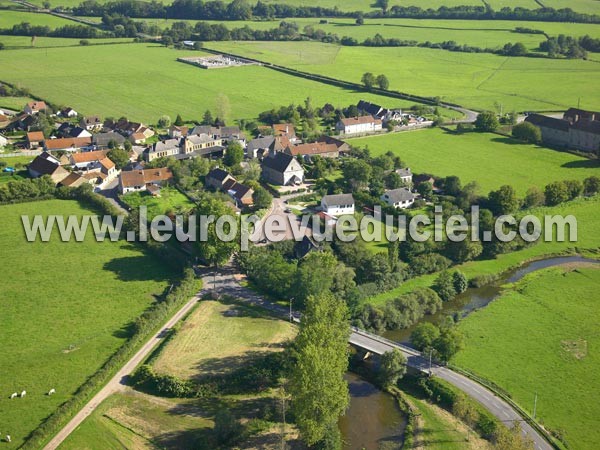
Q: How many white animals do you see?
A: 4